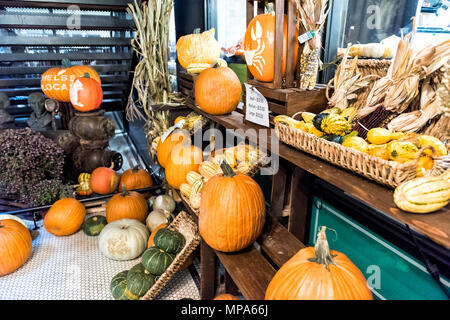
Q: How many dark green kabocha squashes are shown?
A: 5